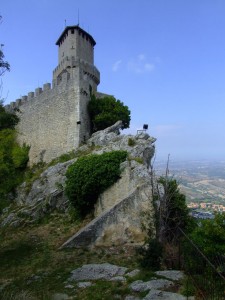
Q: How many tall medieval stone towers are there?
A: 1